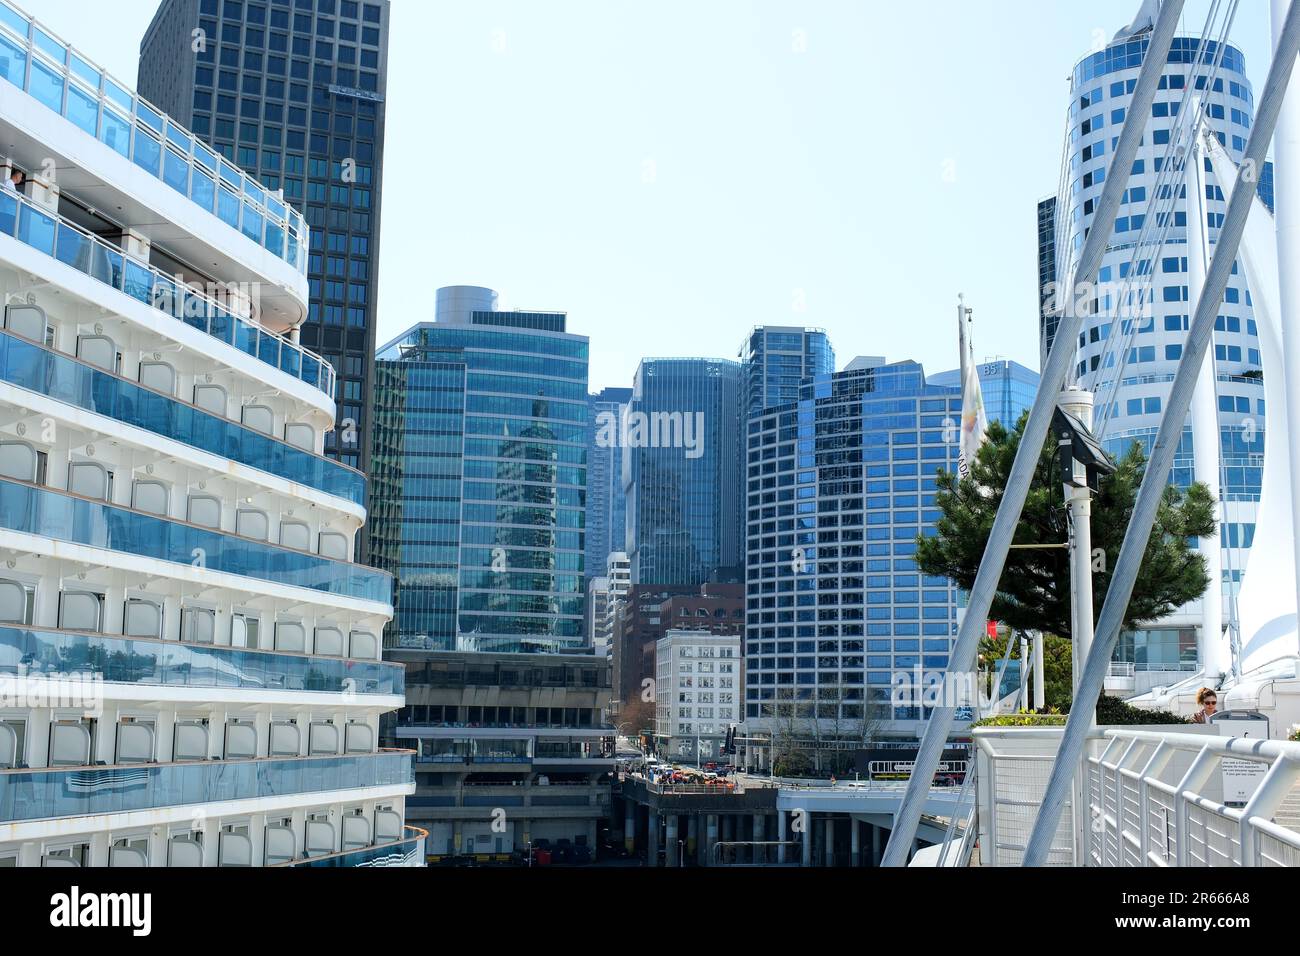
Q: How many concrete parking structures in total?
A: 1